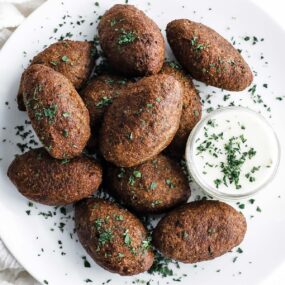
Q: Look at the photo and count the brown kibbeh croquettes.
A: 11